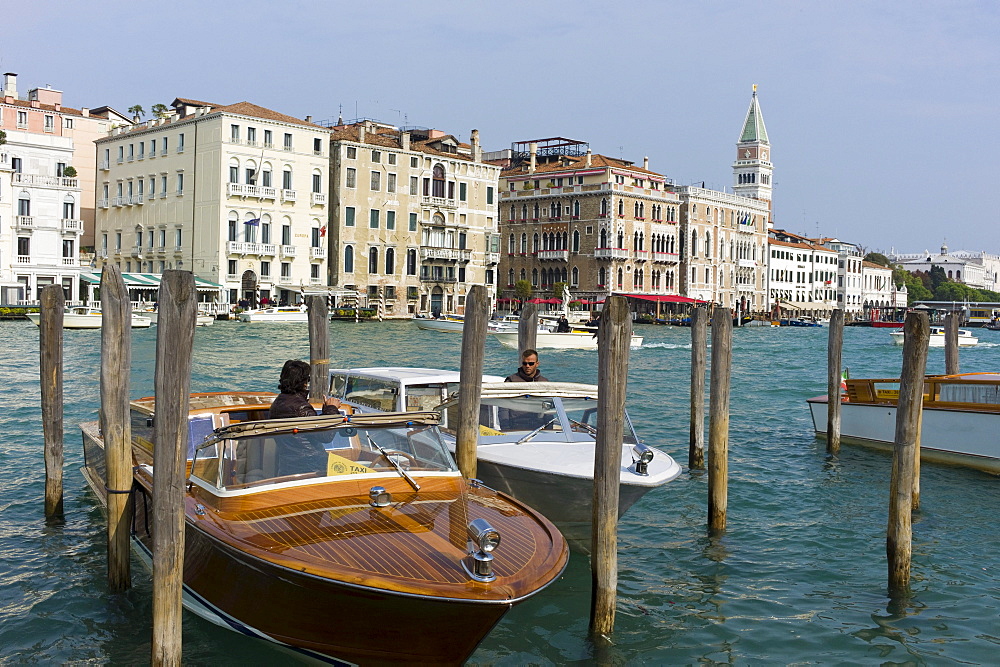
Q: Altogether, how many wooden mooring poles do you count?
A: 13